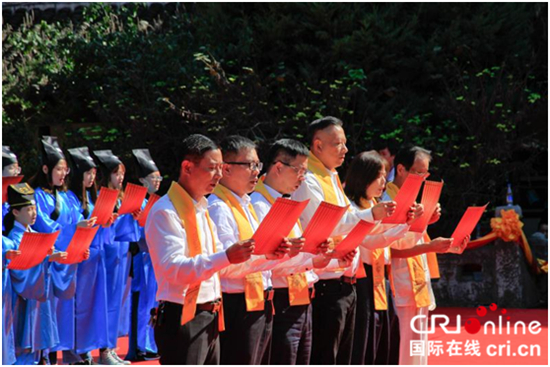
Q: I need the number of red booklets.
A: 12